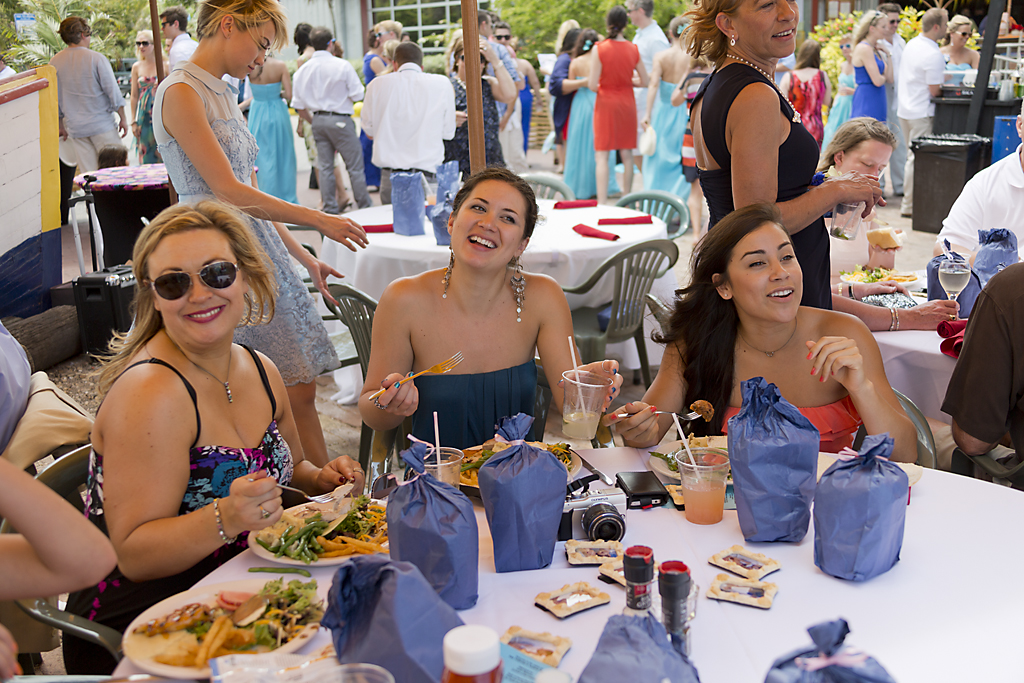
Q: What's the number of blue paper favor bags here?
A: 12